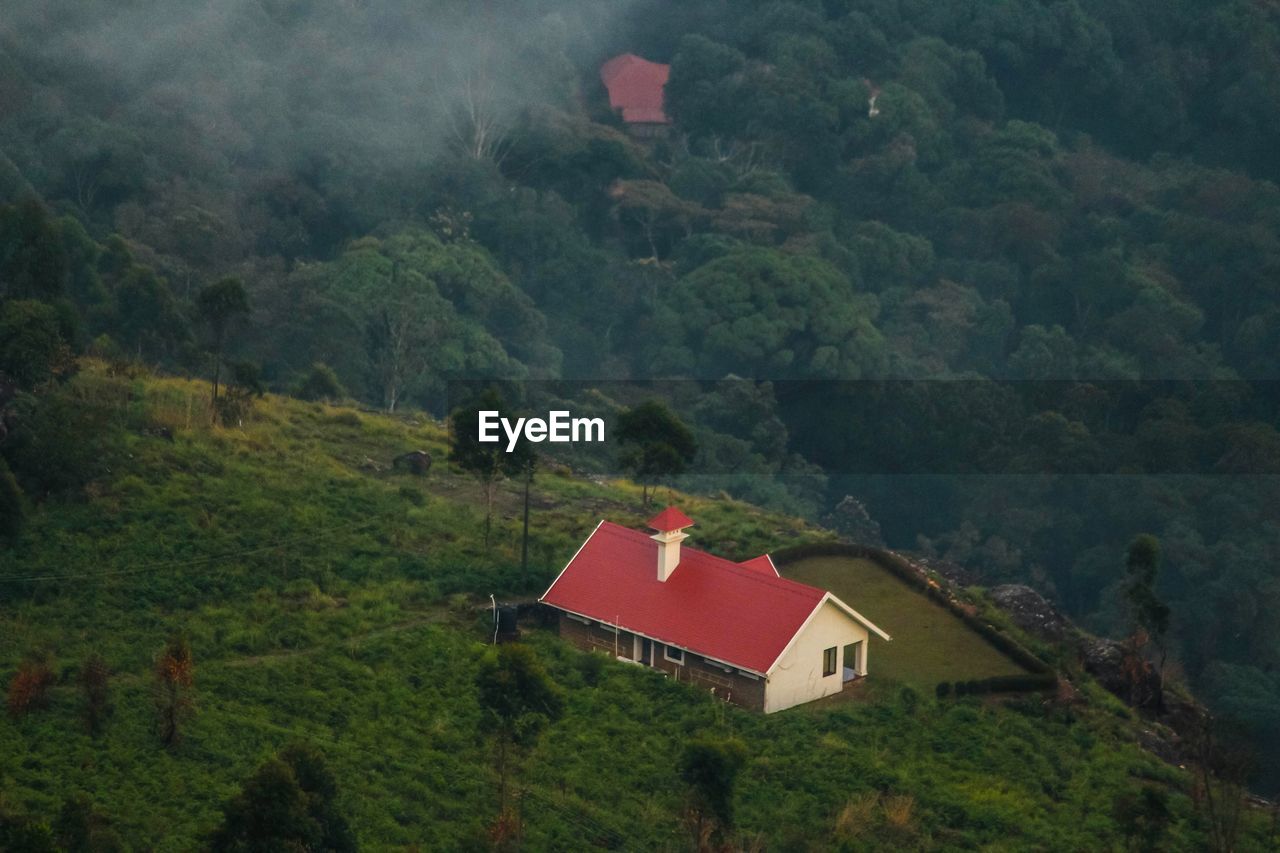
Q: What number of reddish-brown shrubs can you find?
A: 3